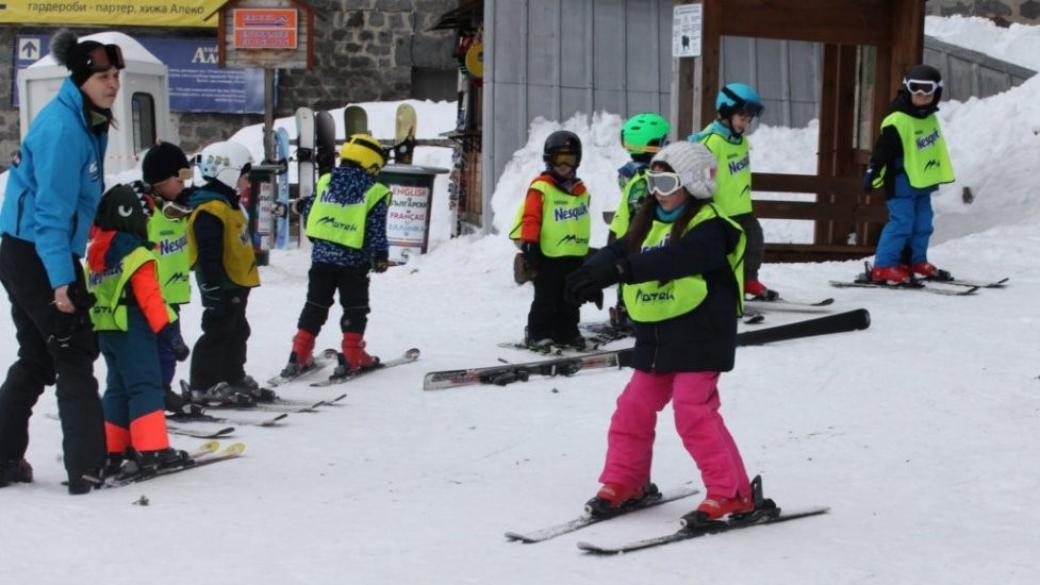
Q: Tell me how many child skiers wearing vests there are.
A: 9